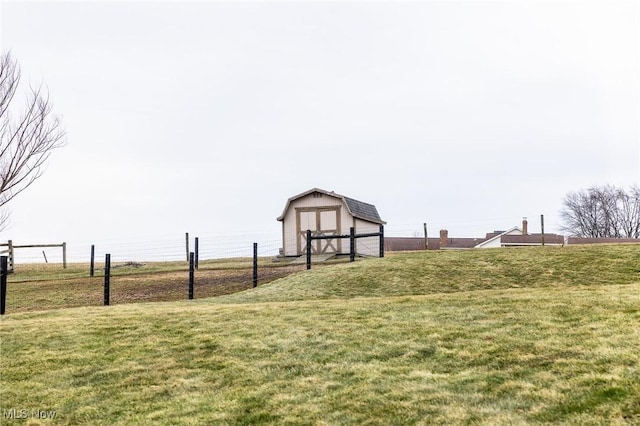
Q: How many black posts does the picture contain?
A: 9